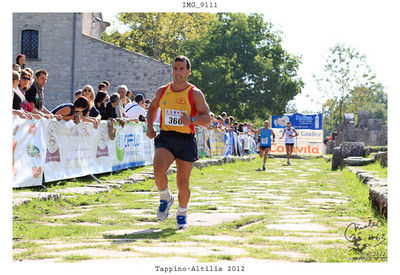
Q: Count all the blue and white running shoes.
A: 2